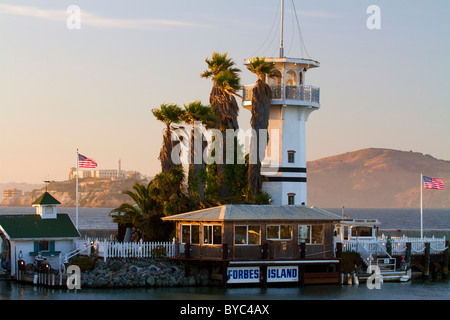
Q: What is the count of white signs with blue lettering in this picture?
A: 2